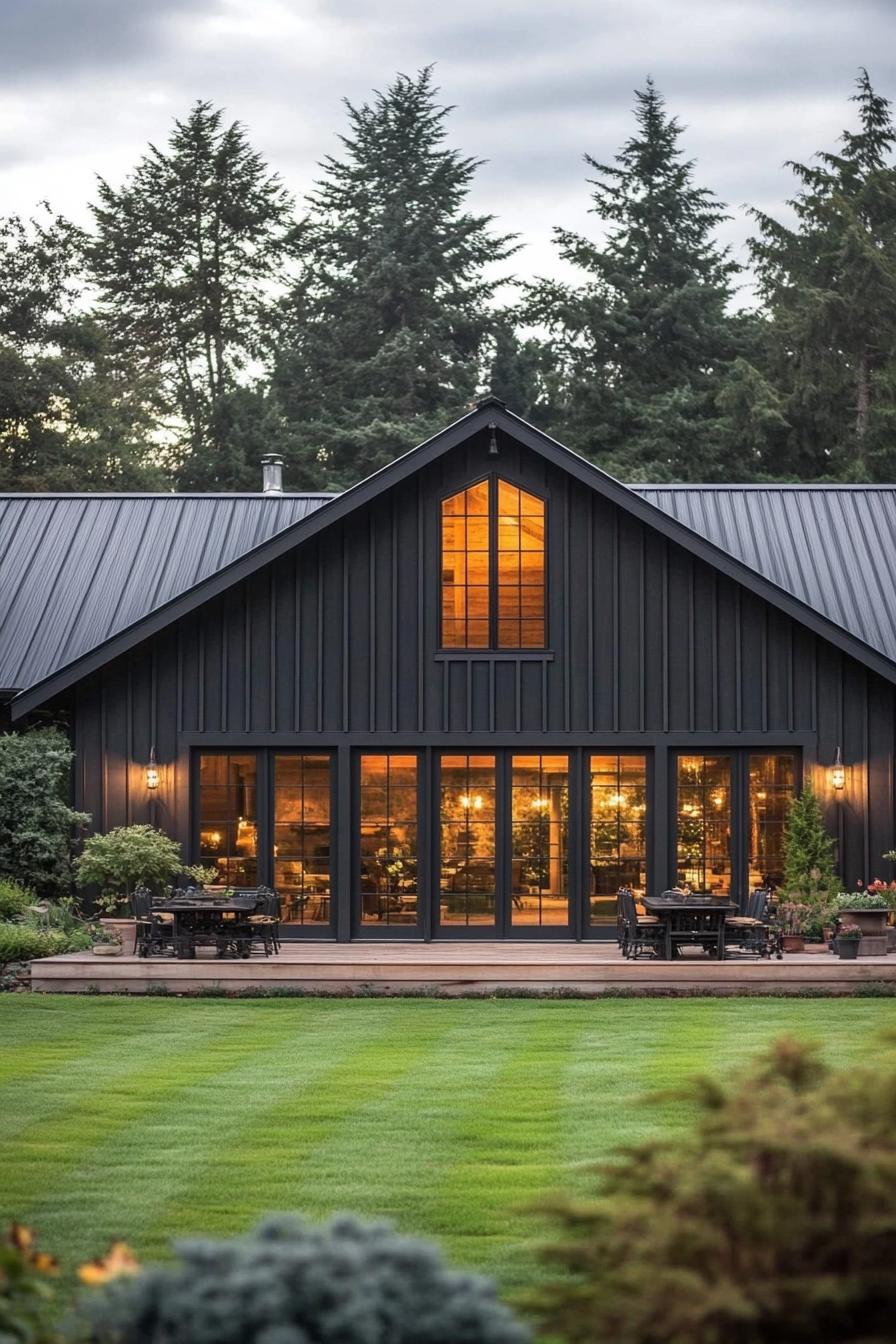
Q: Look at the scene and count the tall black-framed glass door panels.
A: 8